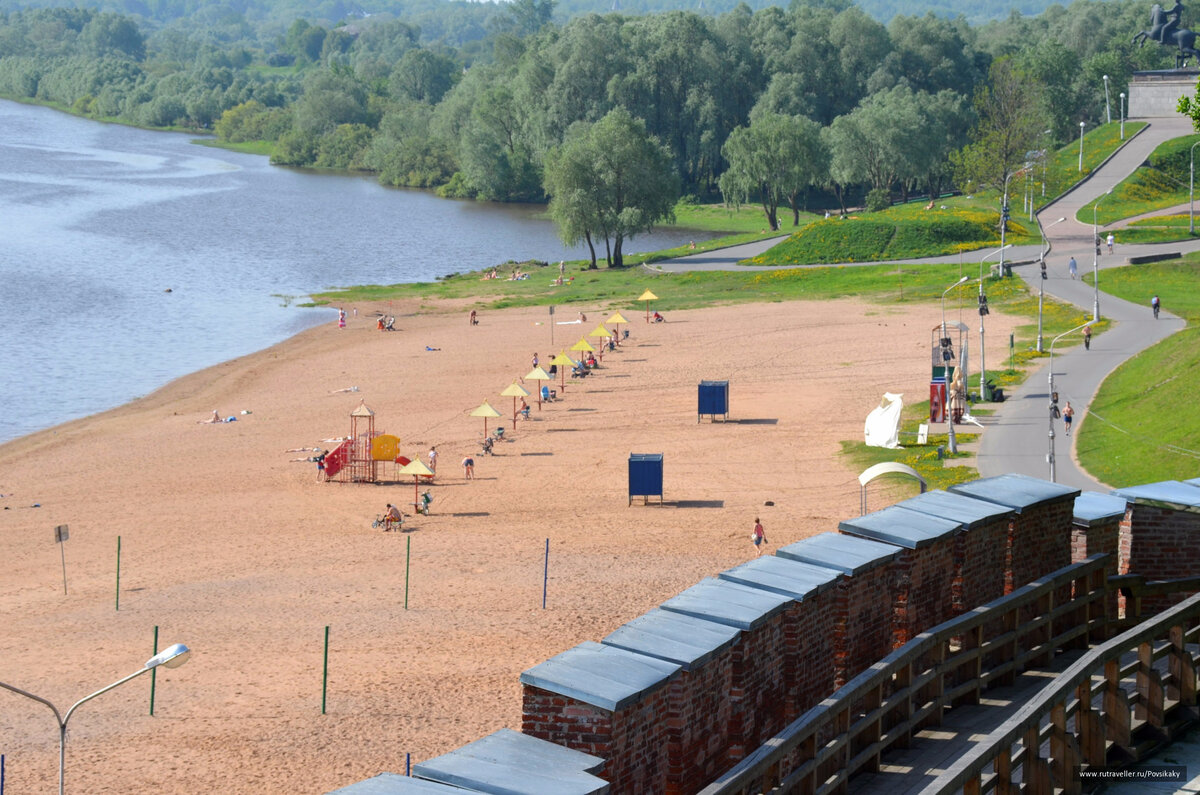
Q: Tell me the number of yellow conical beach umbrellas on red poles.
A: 9